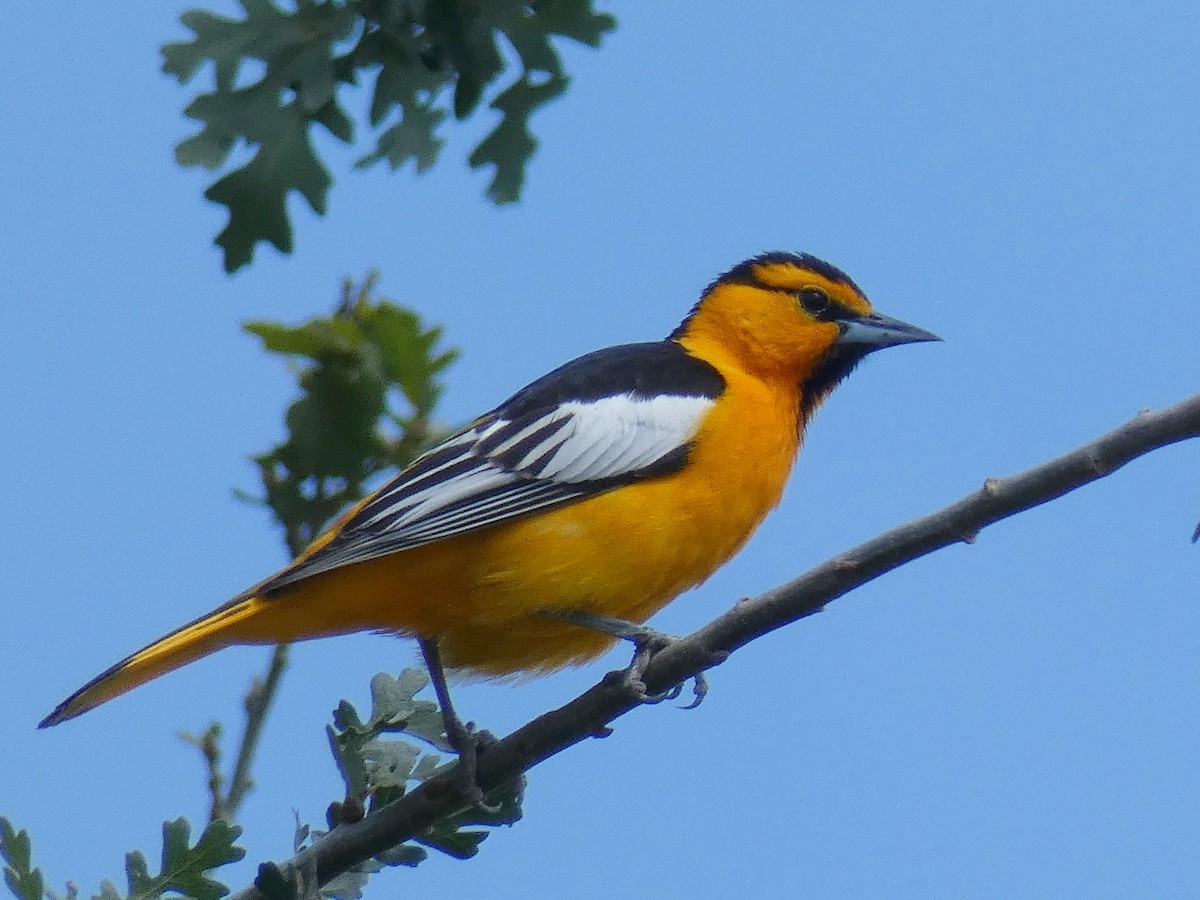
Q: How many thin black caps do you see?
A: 1